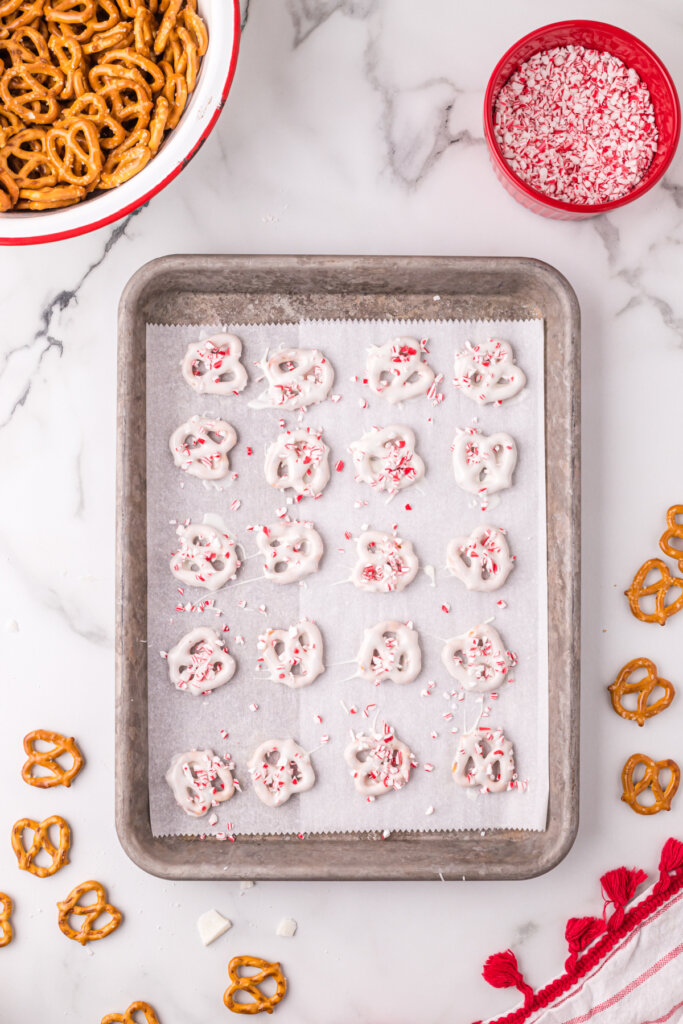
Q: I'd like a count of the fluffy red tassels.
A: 4